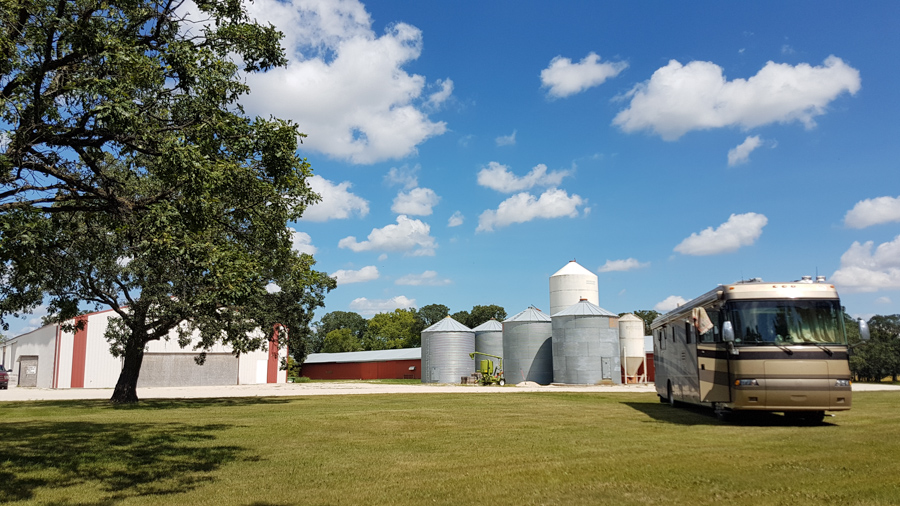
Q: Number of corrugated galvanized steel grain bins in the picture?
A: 4